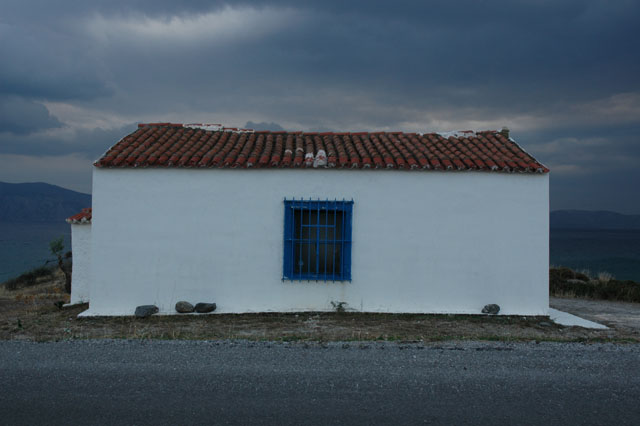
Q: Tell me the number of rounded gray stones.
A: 4